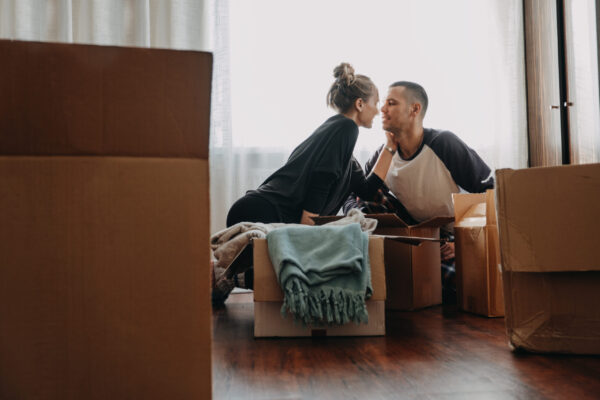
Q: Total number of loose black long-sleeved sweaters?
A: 1